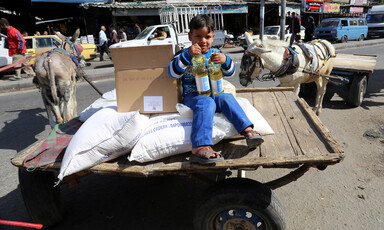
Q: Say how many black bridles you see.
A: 1